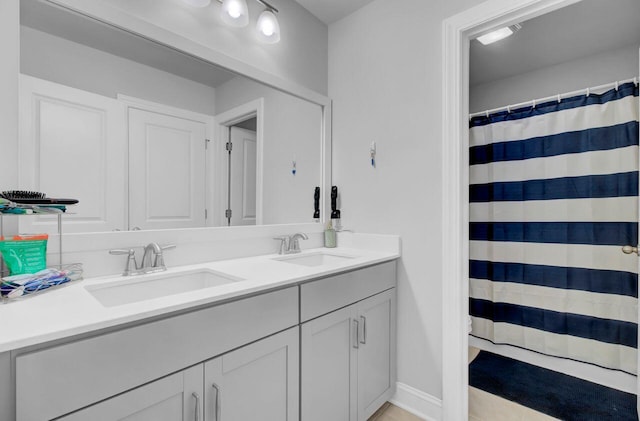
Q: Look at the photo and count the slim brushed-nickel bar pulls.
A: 4